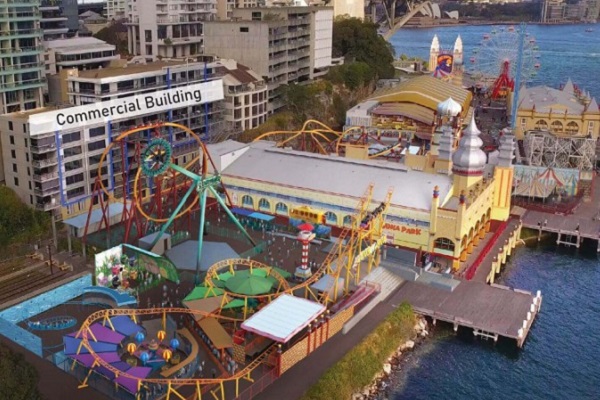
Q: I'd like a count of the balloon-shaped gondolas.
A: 6